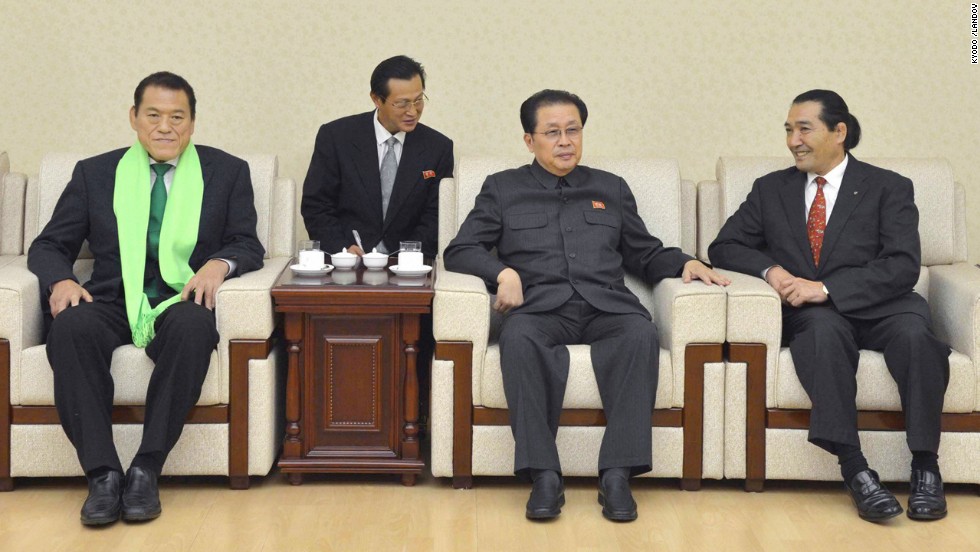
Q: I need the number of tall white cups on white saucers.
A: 2